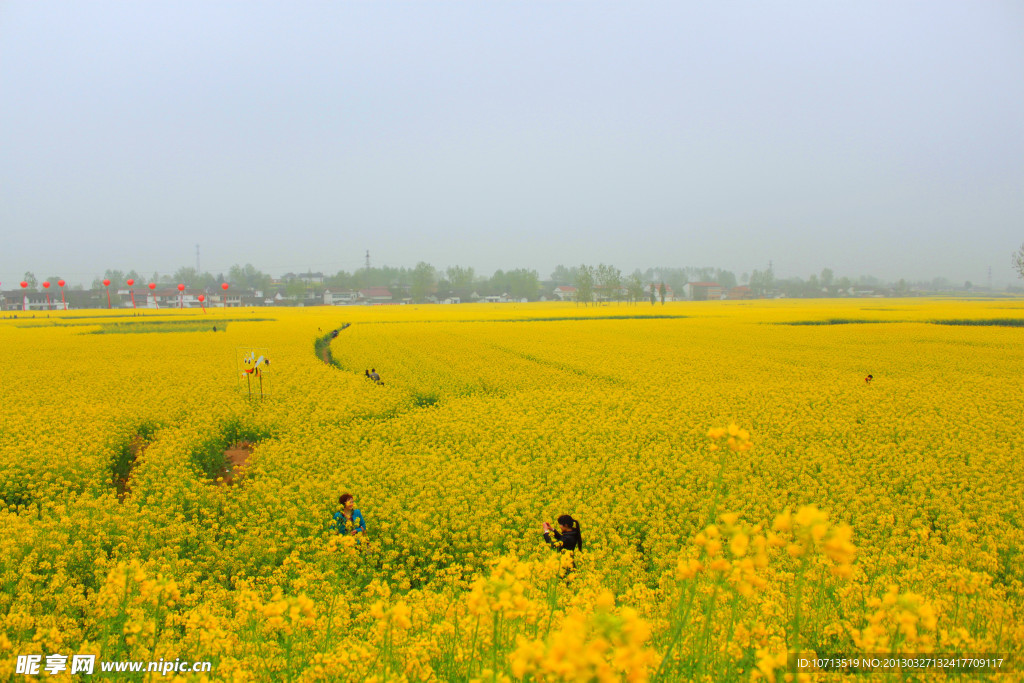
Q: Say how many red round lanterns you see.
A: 9